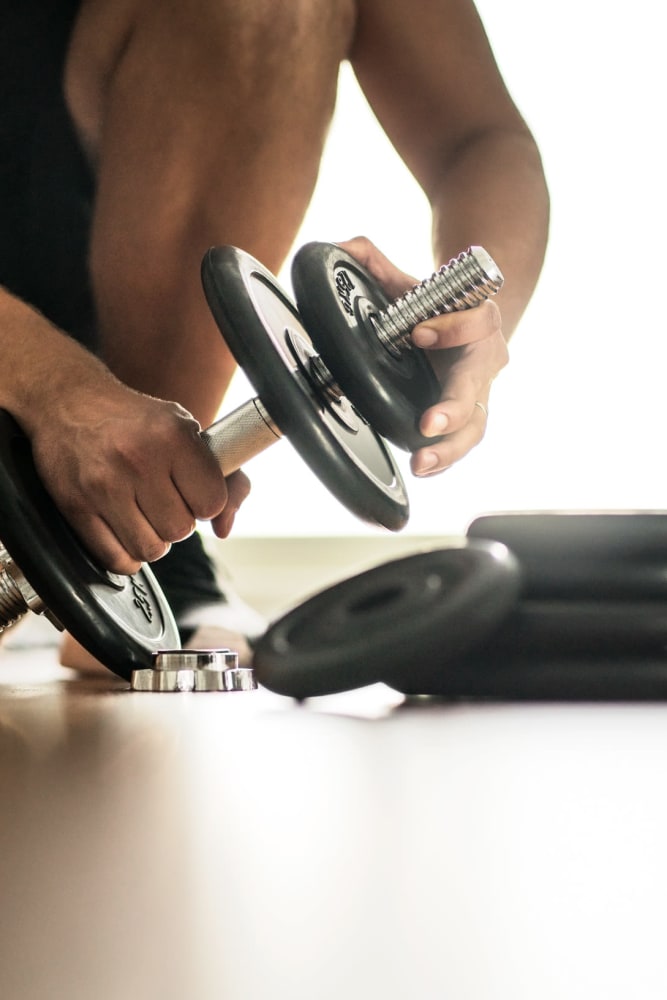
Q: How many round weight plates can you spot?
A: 7